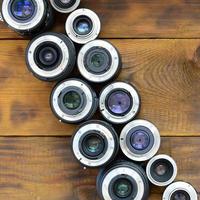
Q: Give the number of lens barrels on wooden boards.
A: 12